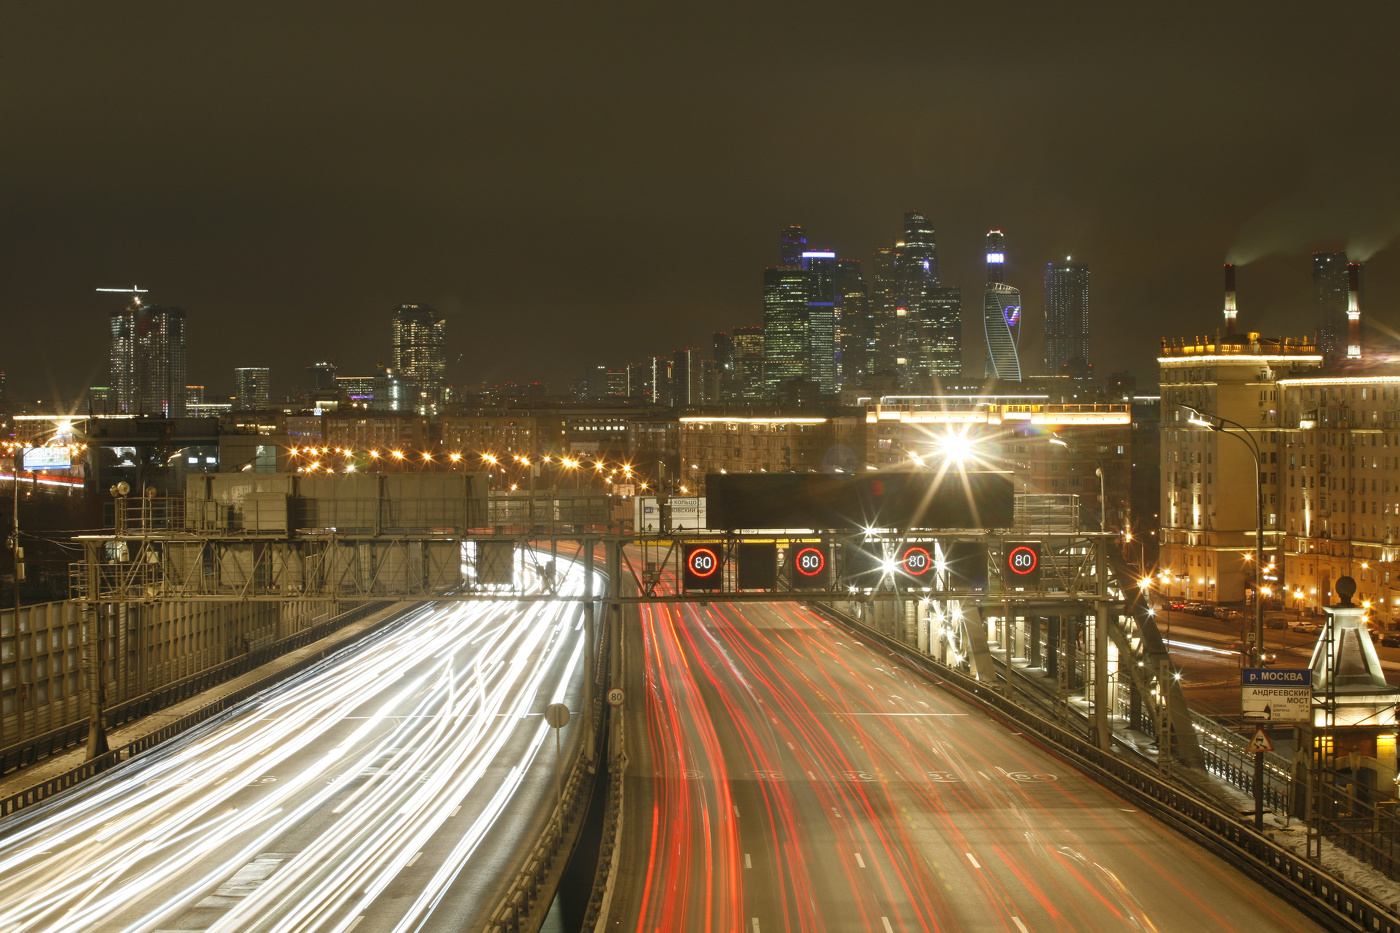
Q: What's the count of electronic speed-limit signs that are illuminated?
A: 4